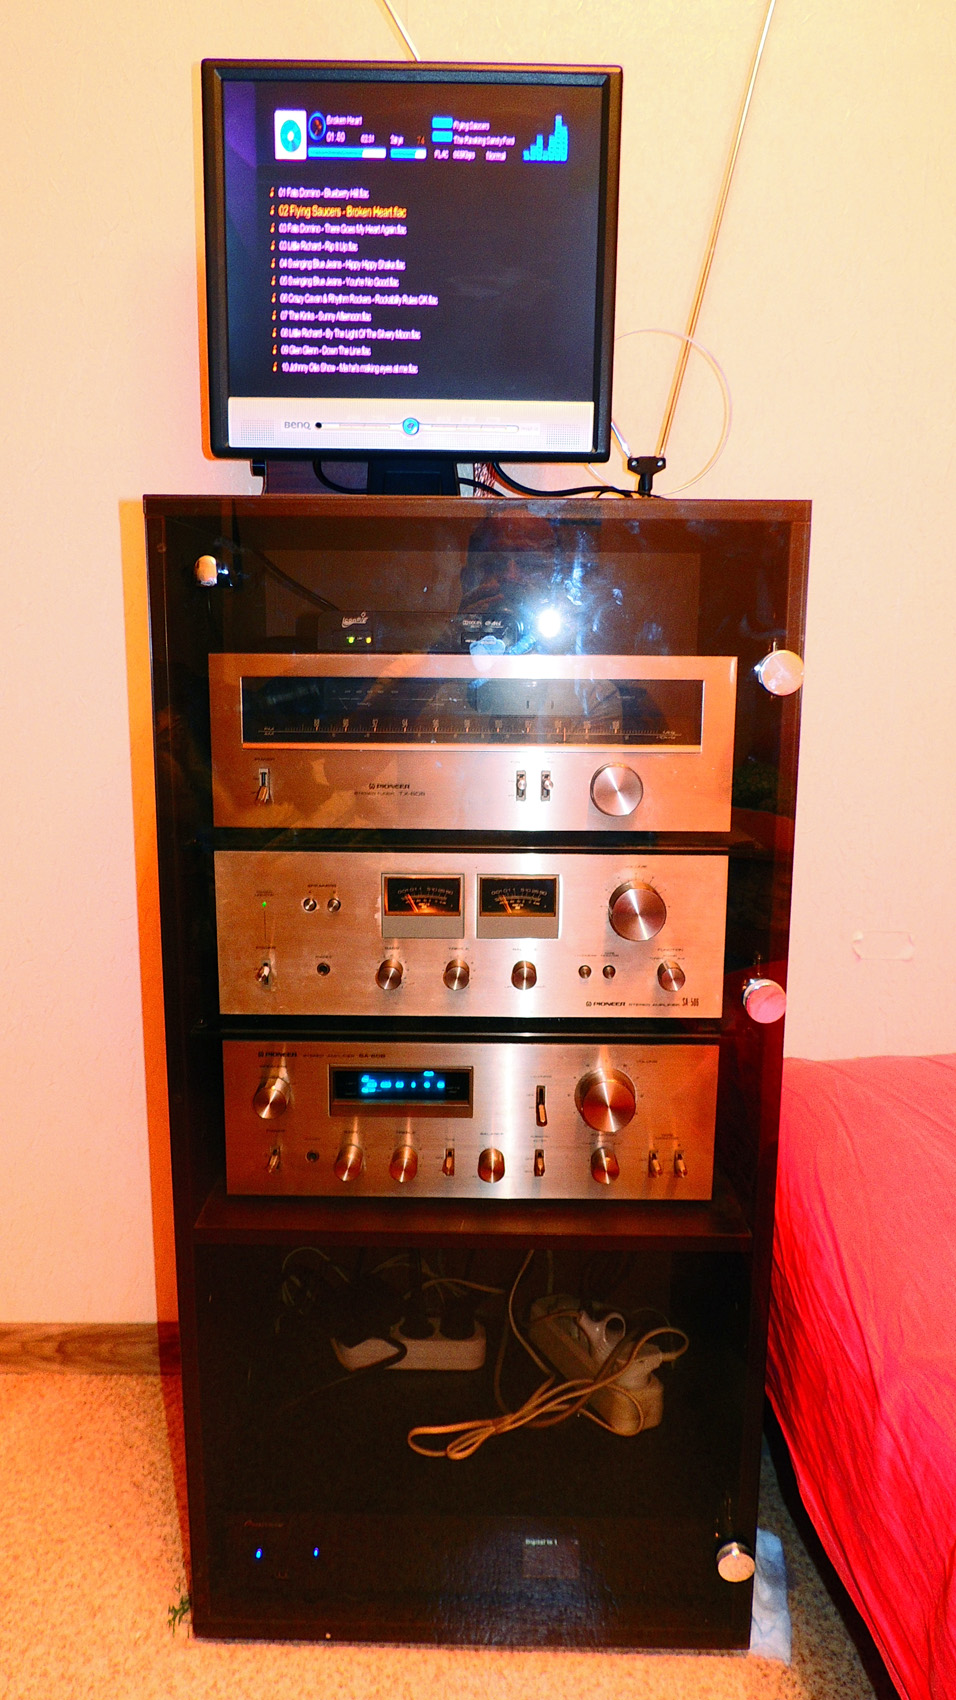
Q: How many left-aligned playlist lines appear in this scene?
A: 11